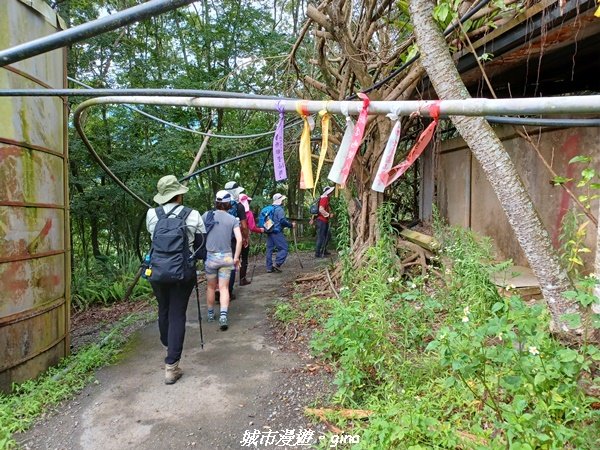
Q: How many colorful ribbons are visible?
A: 7